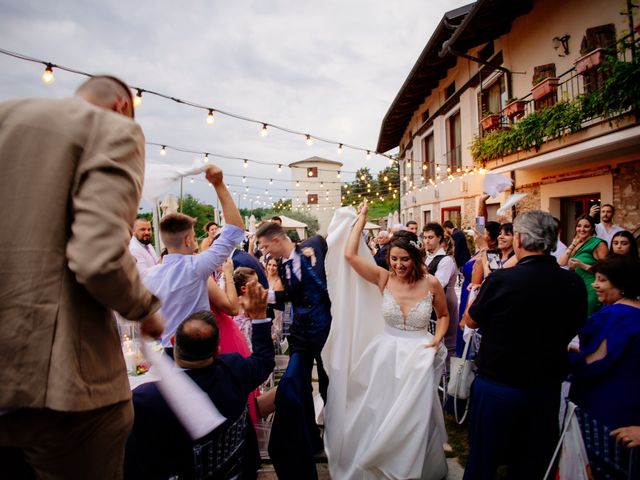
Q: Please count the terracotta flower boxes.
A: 4